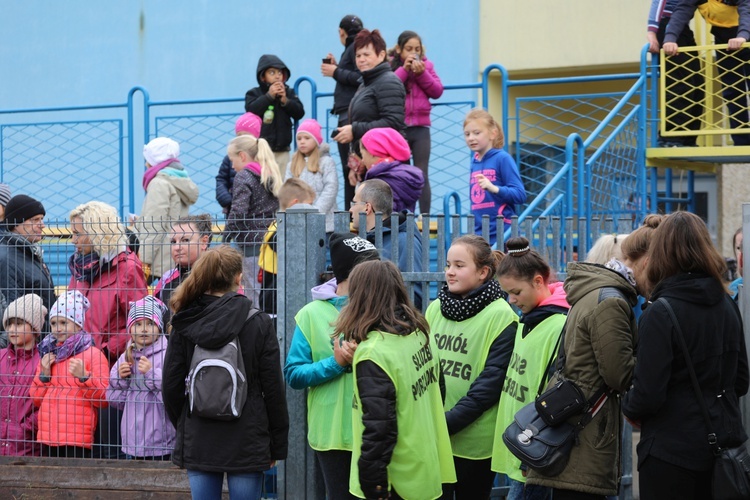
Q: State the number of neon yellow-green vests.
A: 4